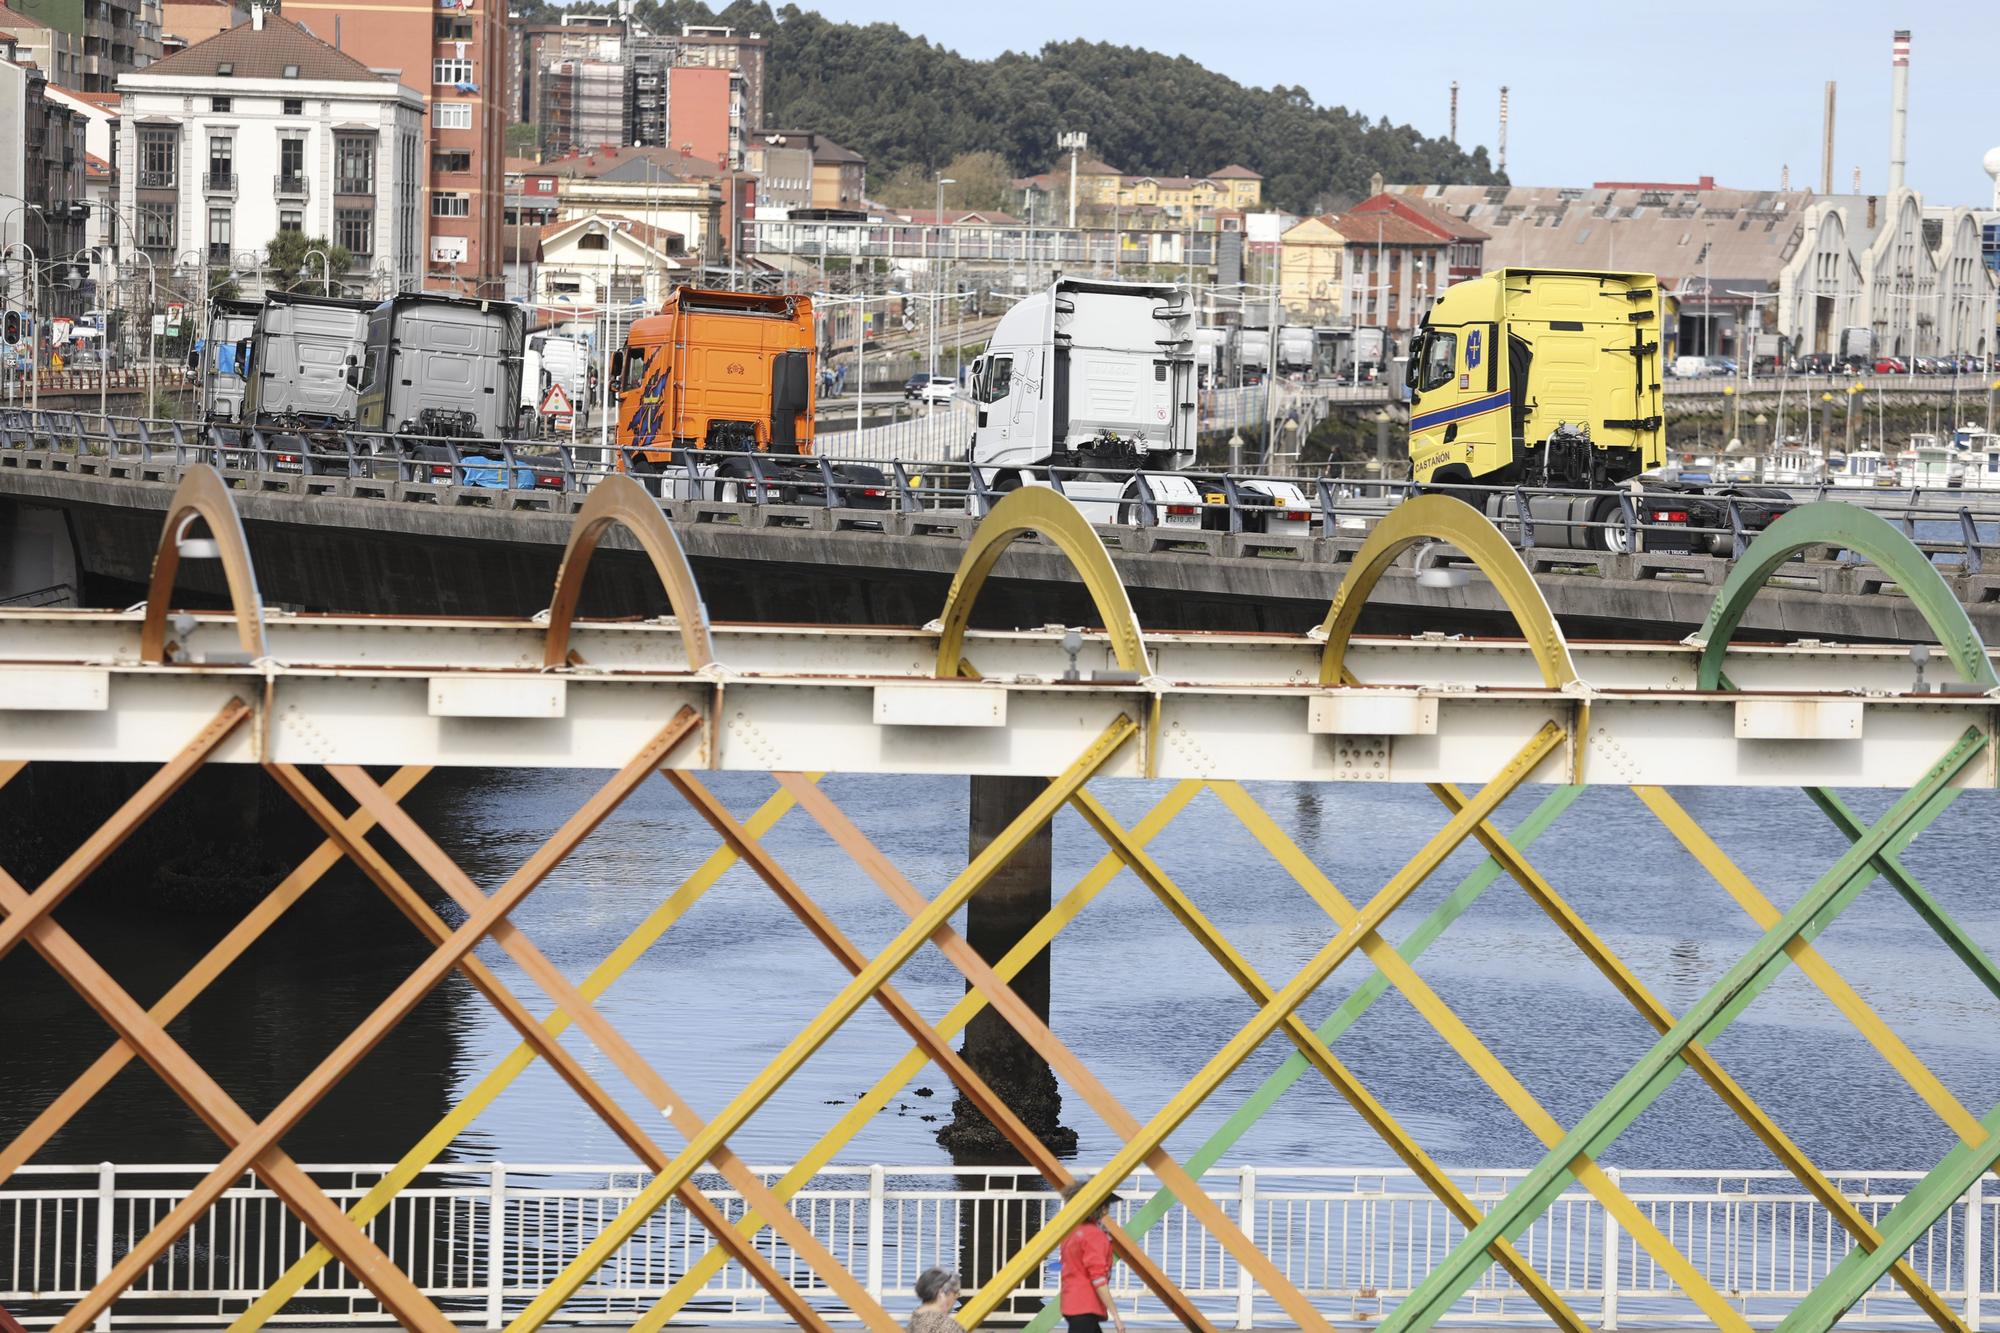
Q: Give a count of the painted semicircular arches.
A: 5